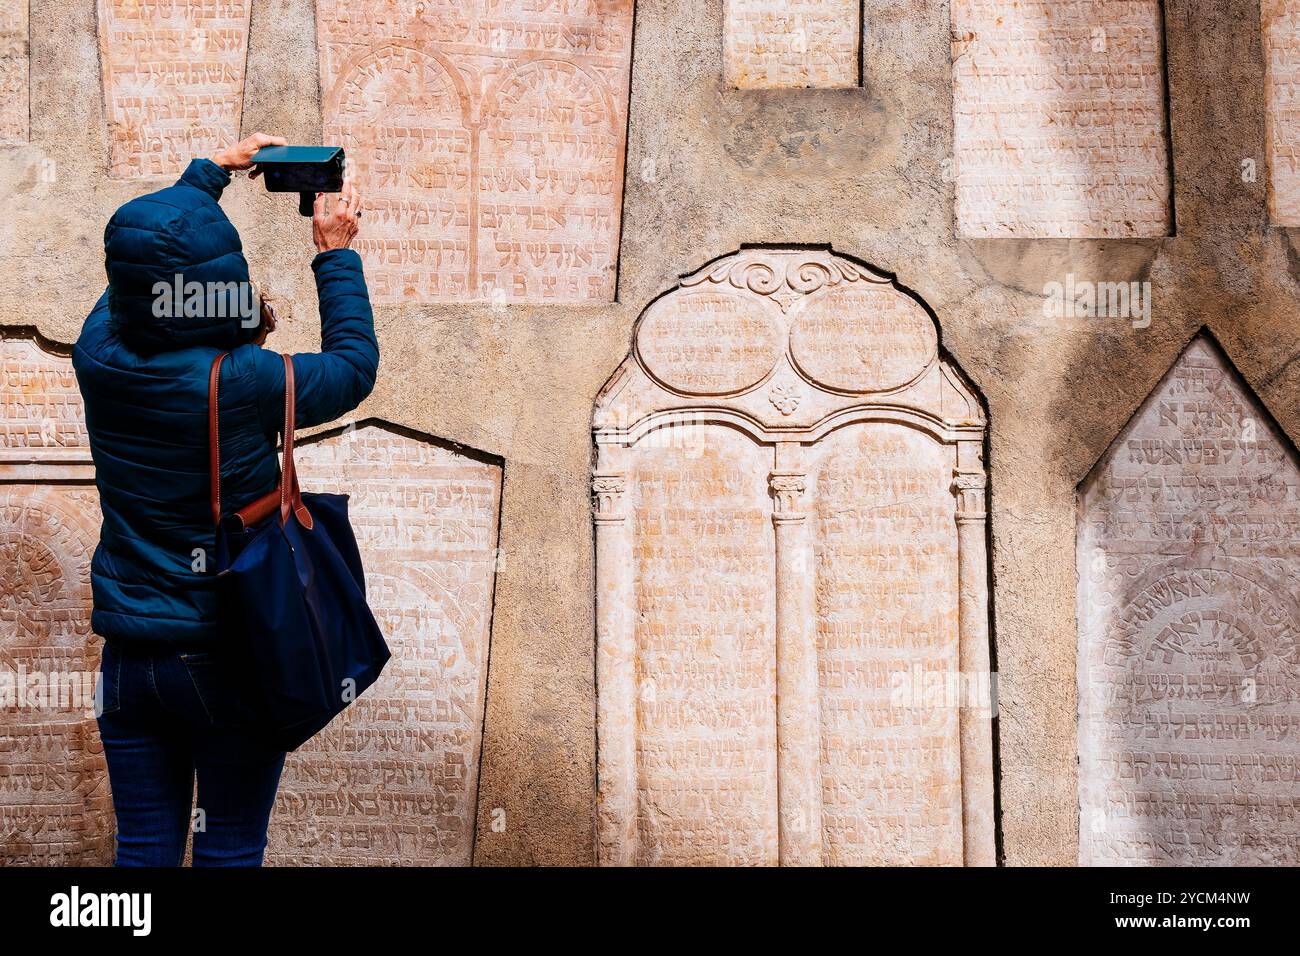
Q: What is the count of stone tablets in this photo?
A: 10